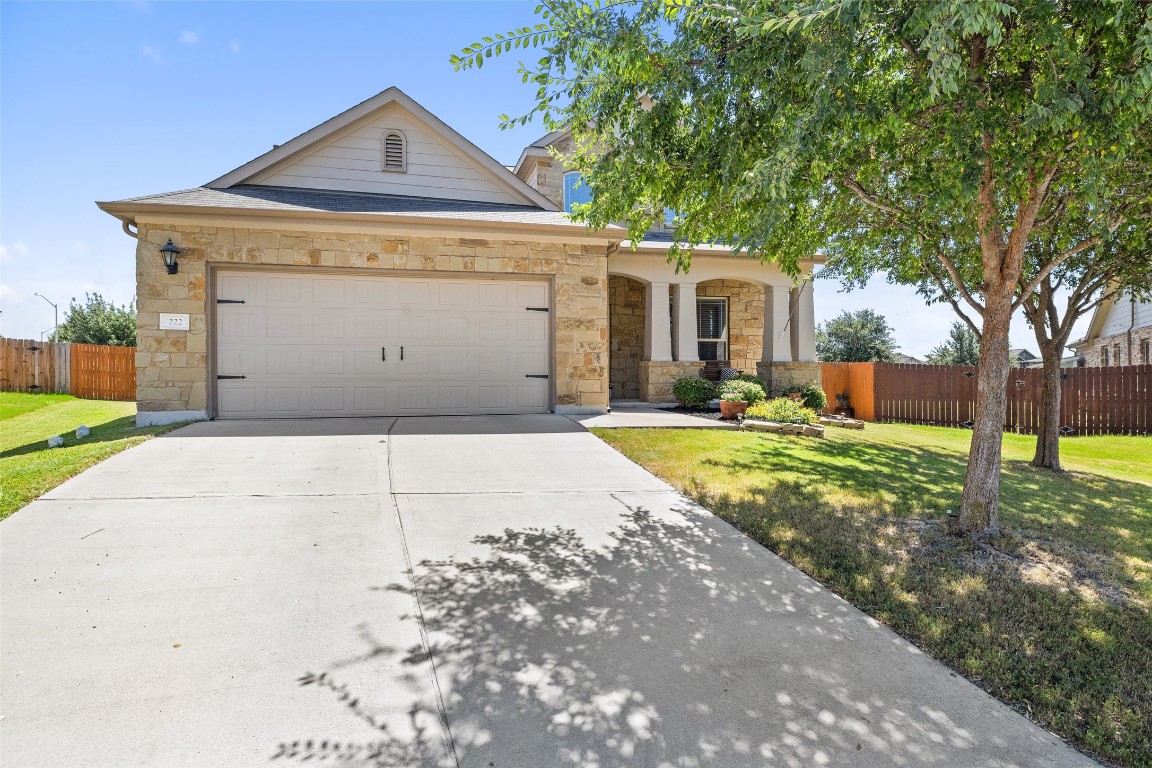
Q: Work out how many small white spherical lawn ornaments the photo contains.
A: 2